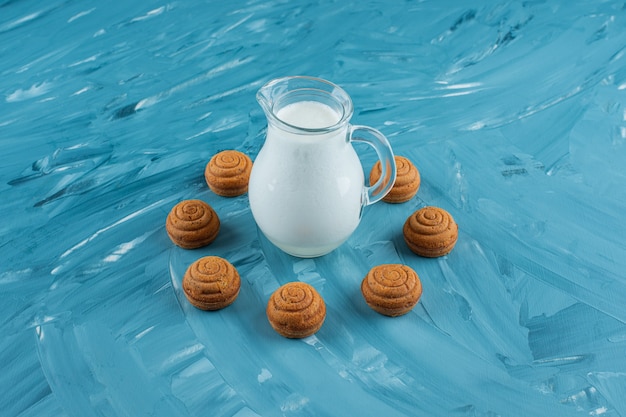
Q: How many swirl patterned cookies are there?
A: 7